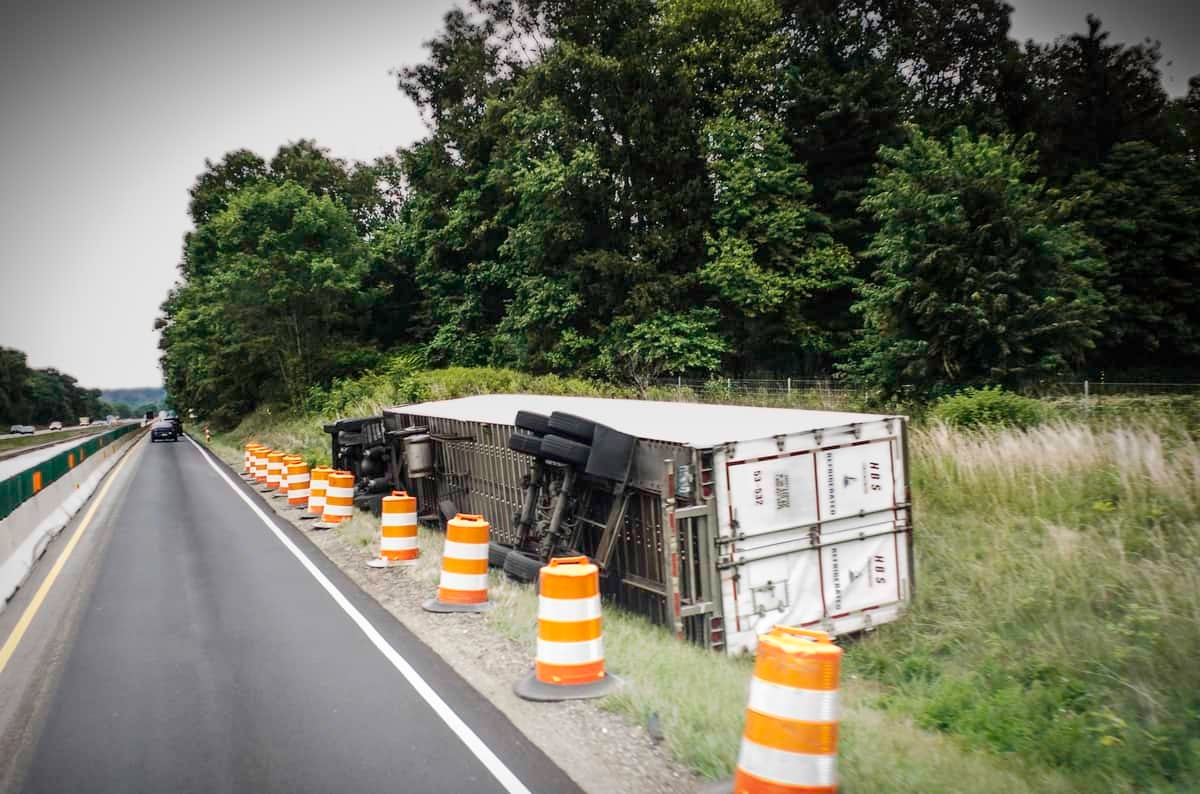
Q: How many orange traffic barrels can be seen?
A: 12